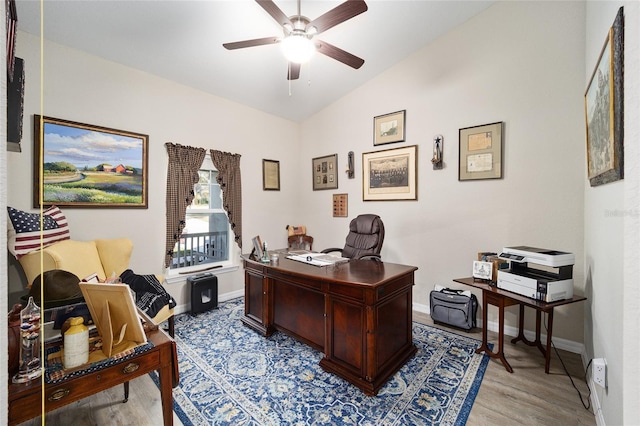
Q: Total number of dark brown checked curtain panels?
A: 2